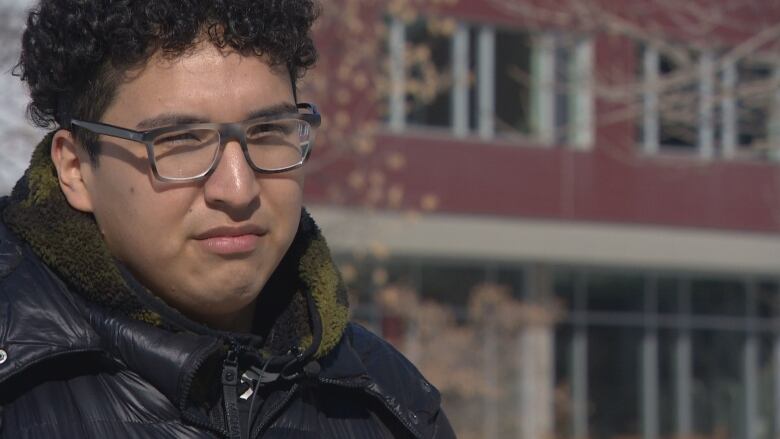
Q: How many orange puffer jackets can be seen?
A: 0